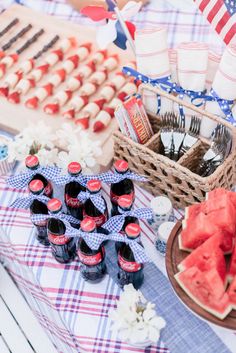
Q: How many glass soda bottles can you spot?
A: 9